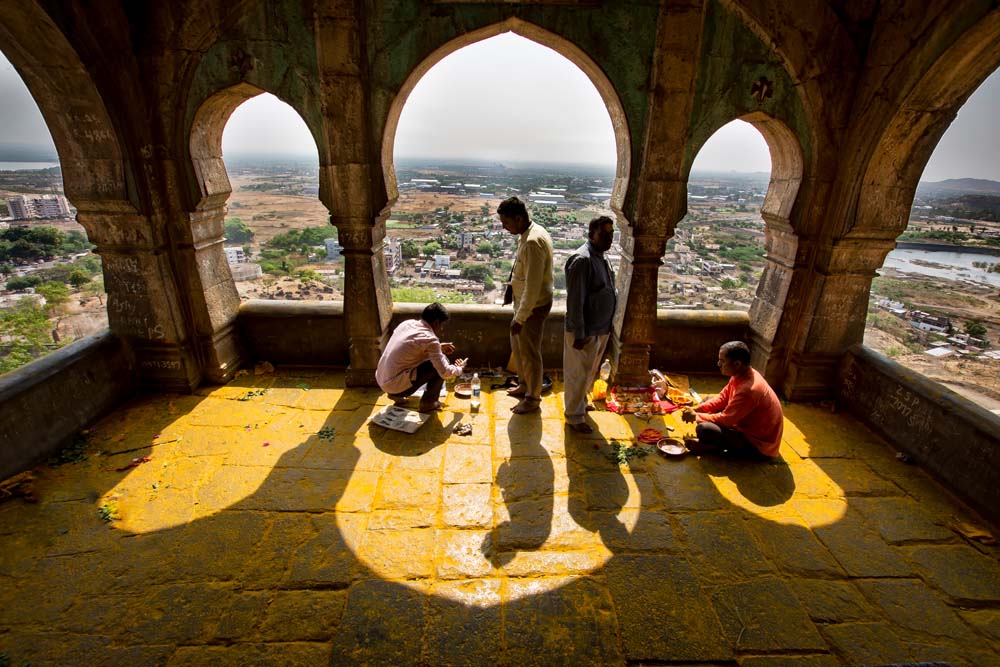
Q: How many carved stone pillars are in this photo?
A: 4